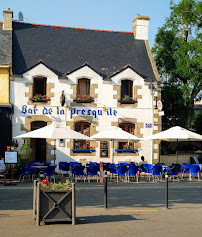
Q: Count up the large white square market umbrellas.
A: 3